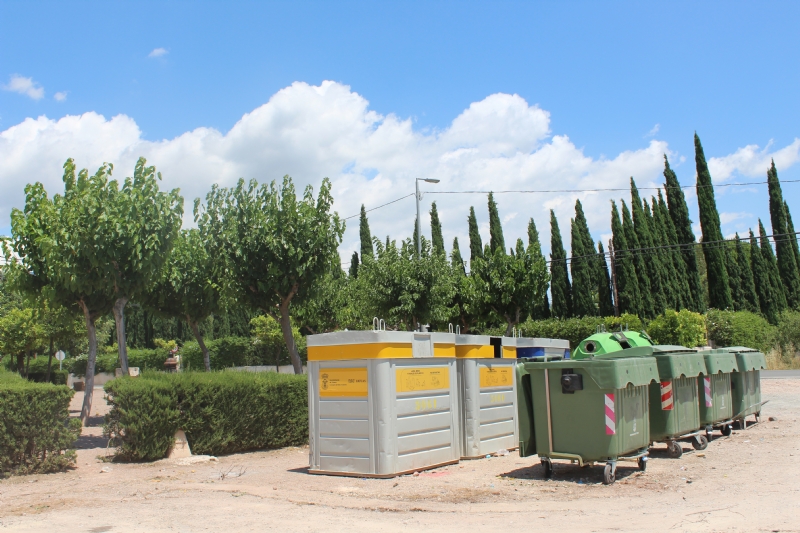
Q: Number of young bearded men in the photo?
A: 0